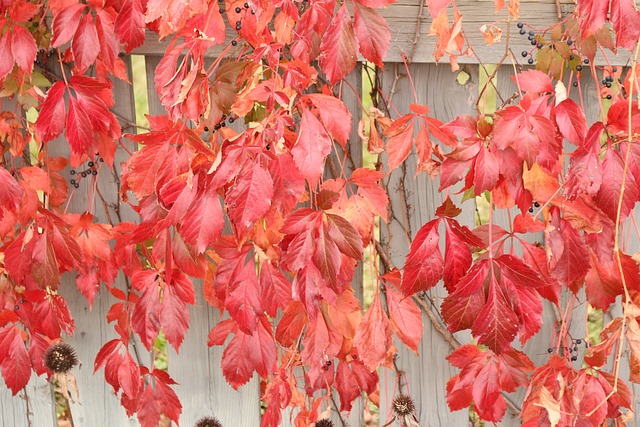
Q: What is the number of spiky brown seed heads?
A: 4